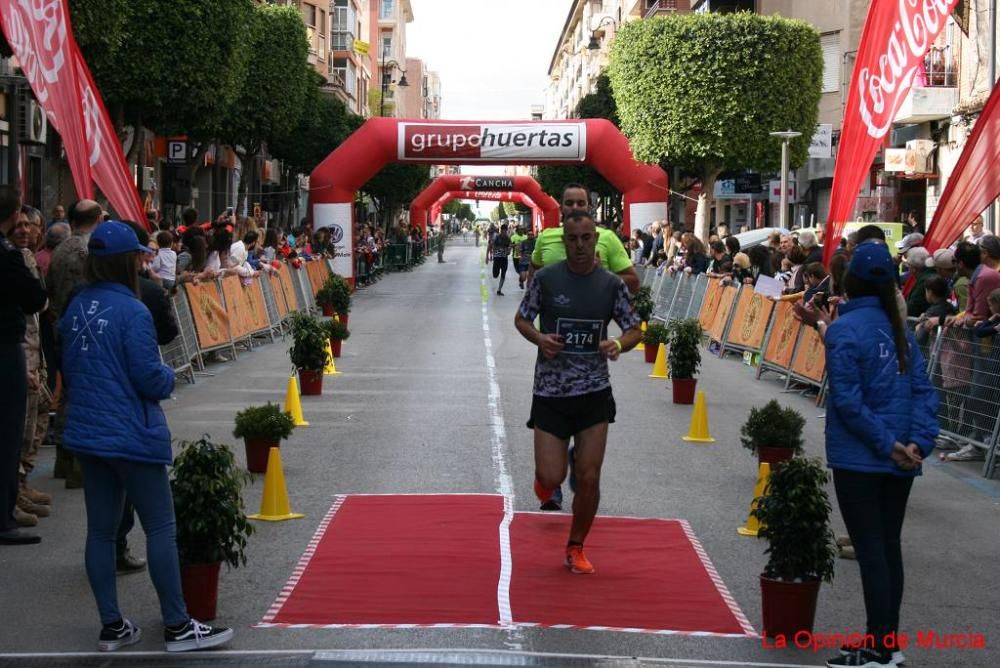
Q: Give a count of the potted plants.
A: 11